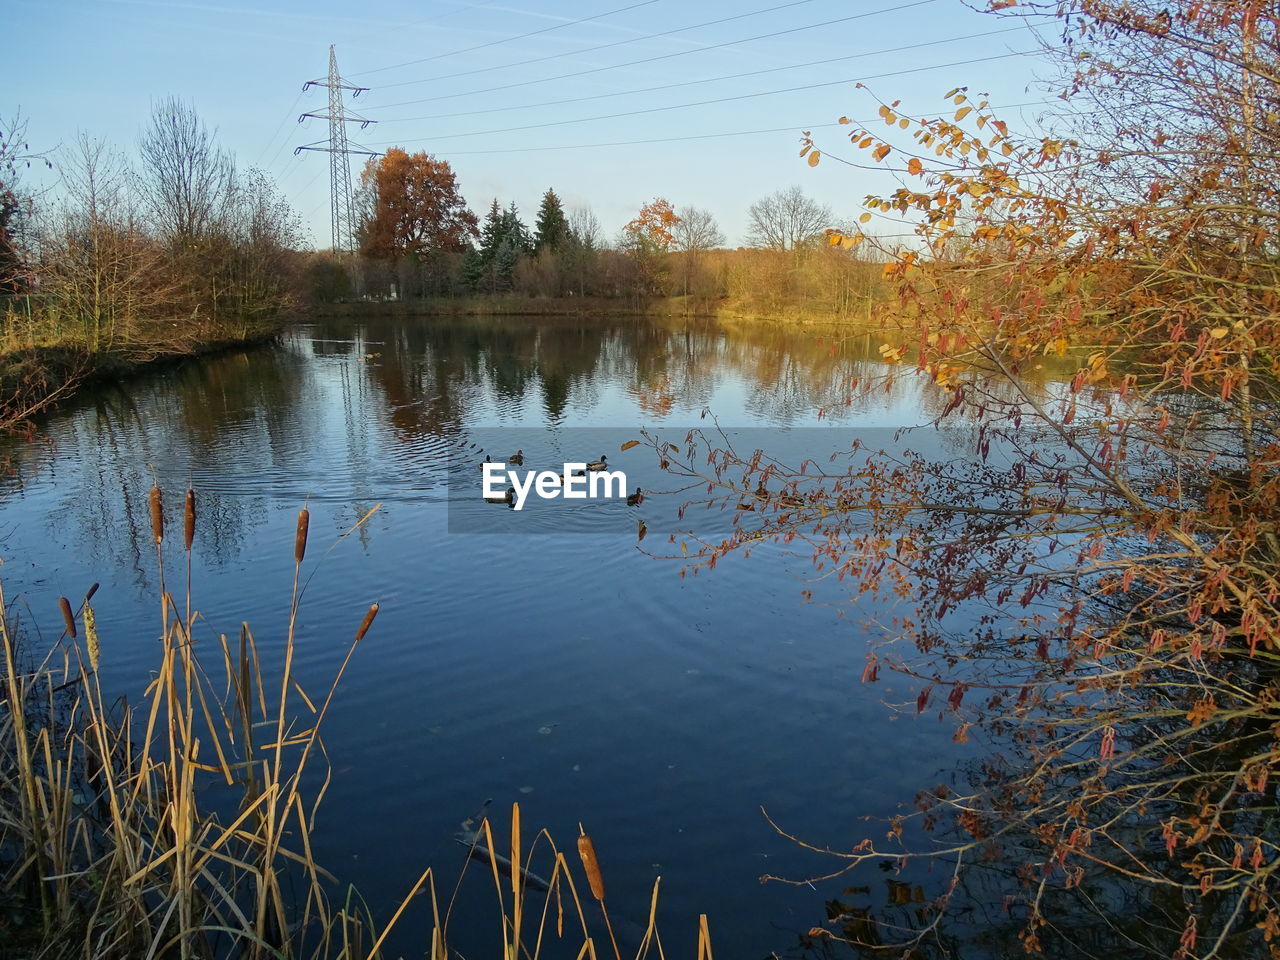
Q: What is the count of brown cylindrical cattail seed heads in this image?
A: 7